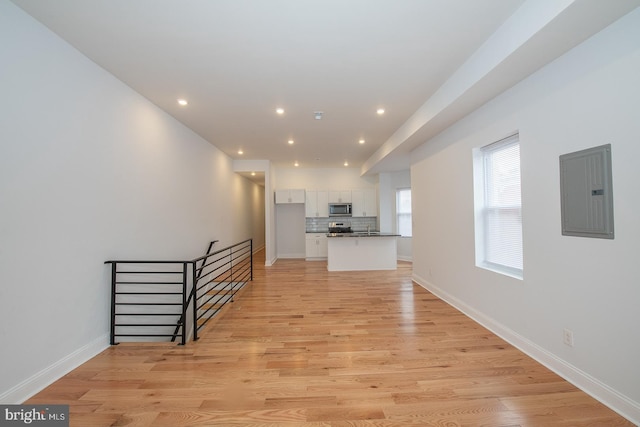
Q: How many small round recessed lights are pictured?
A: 9